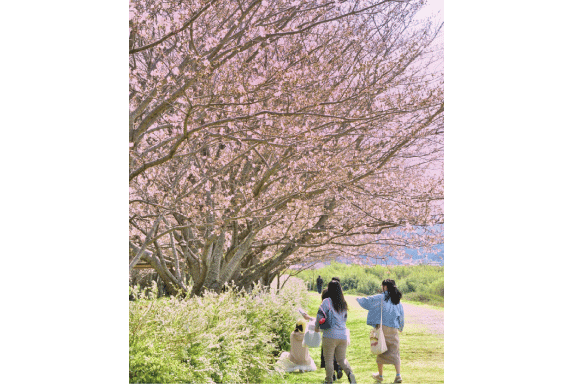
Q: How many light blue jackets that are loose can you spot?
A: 1